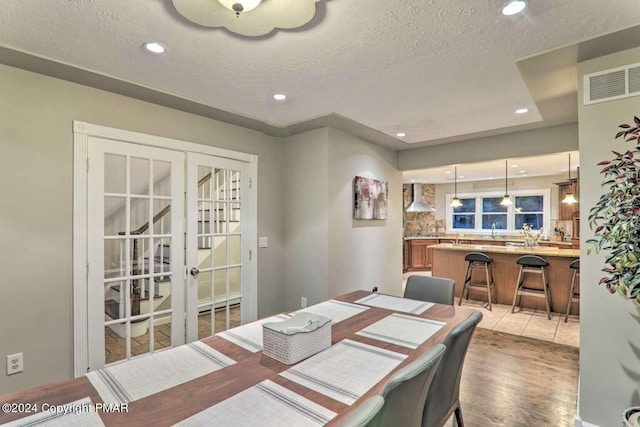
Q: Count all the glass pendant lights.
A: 3